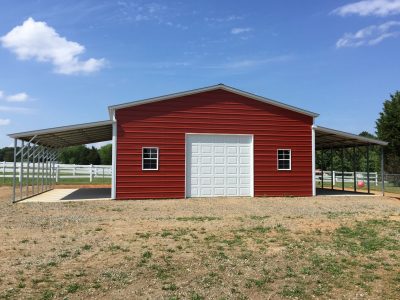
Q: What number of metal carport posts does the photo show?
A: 15